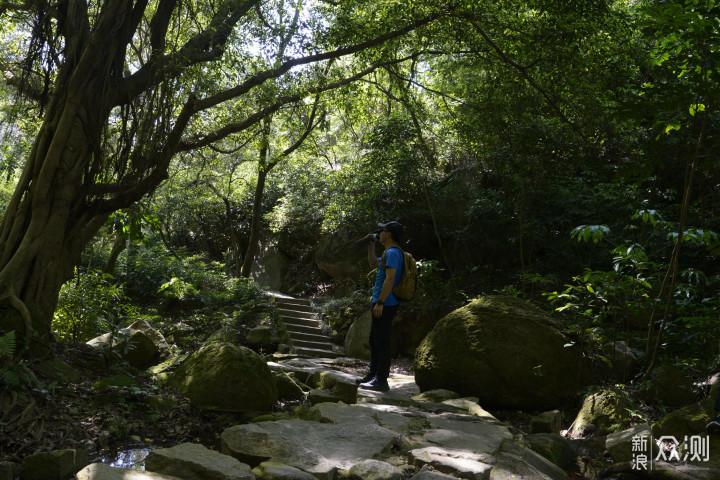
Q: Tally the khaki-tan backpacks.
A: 1